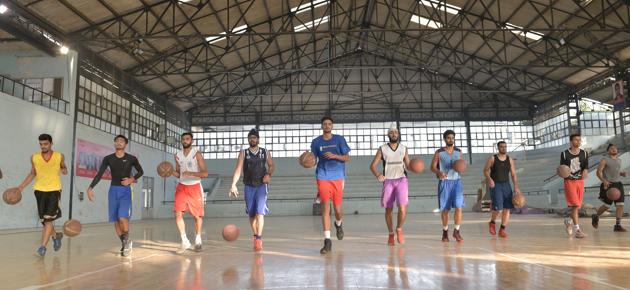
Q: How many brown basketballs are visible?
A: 10